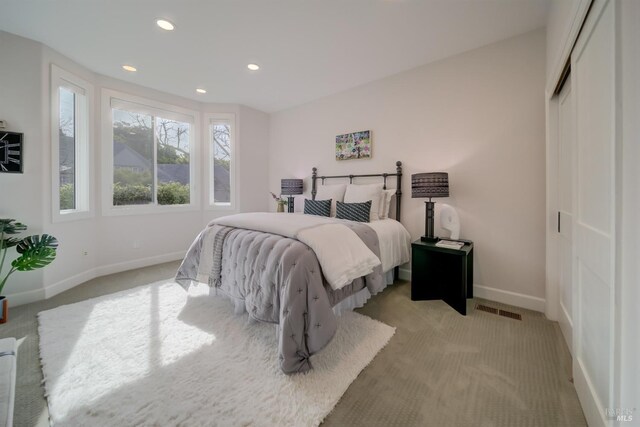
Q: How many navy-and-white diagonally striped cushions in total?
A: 2